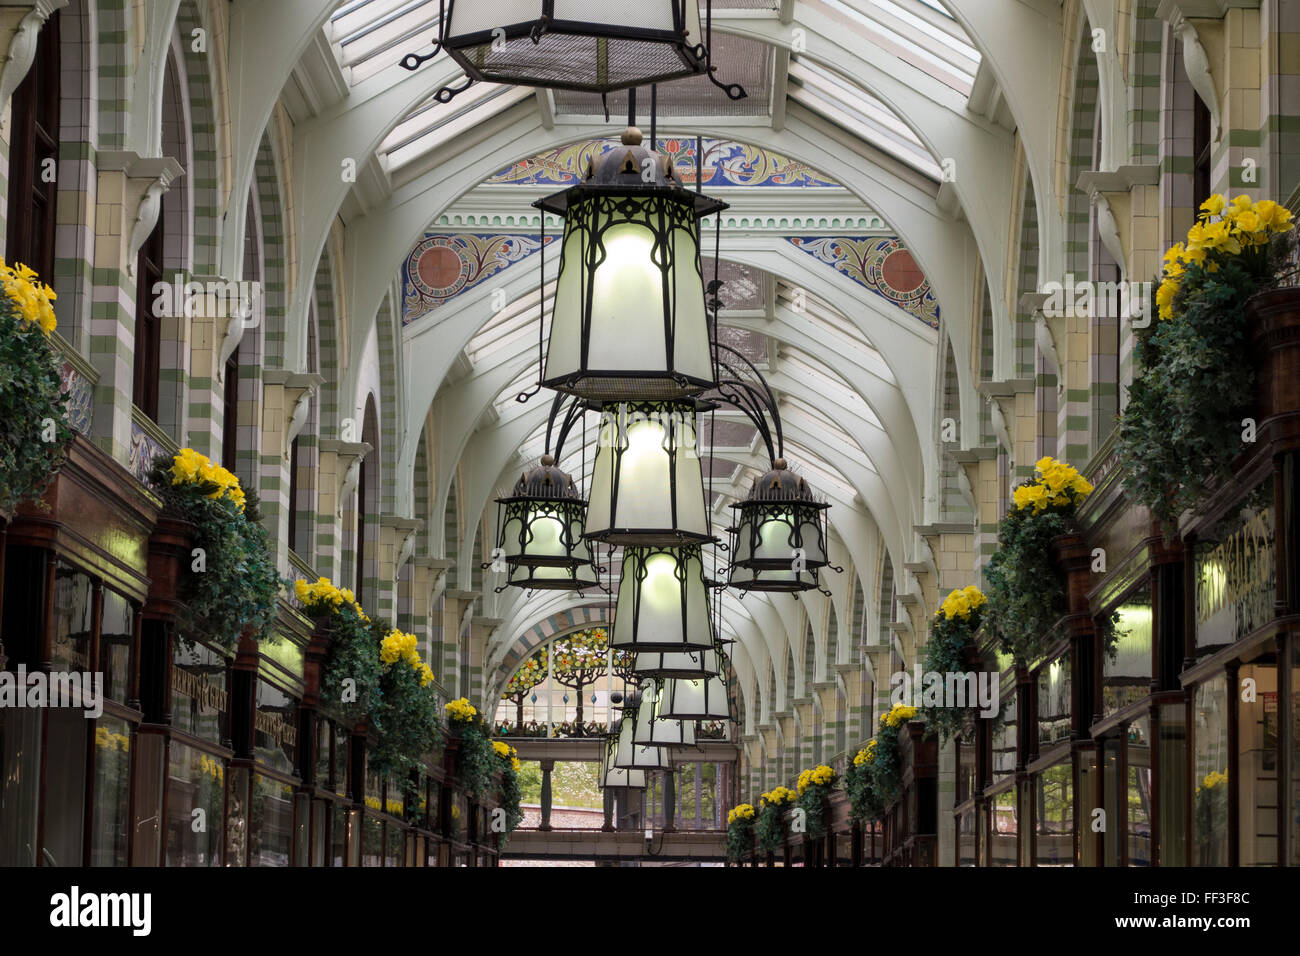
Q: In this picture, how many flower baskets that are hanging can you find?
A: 14